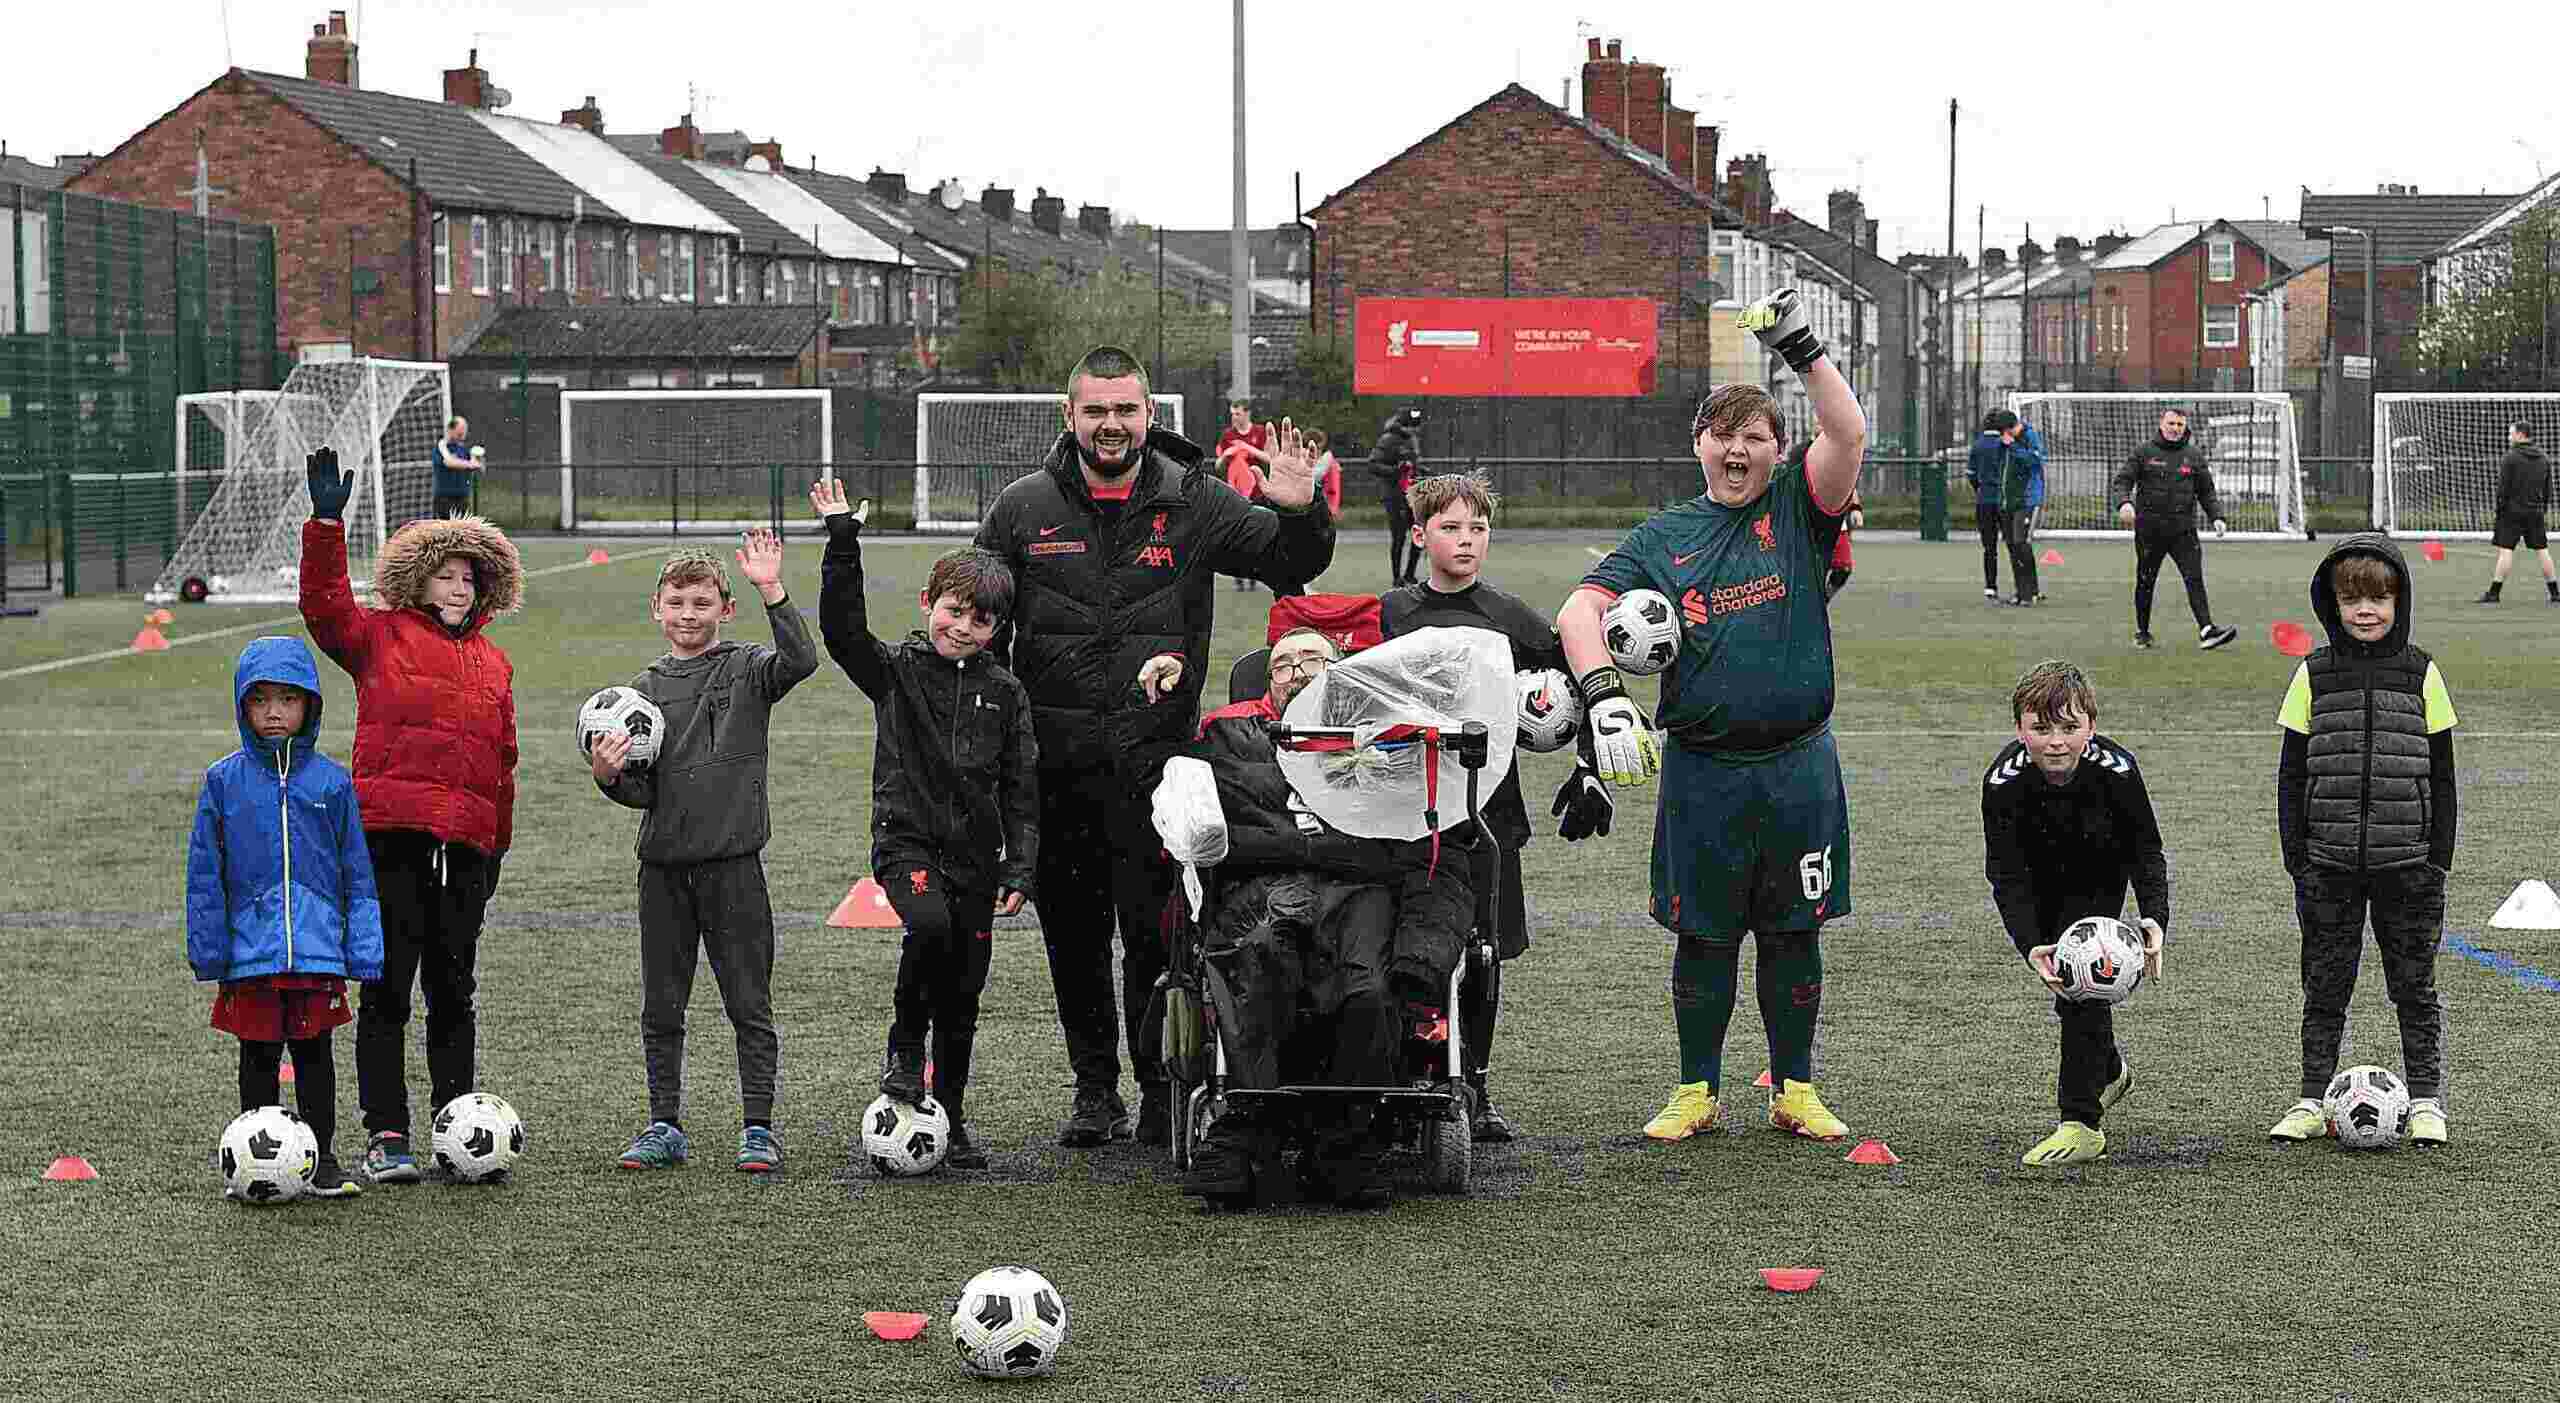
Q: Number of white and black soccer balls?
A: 9